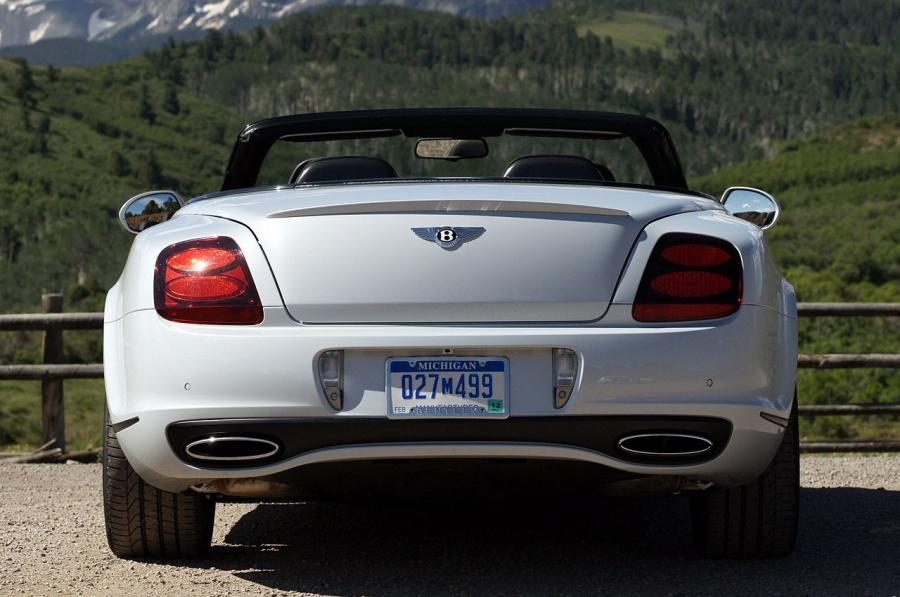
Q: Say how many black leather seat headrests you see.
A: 2